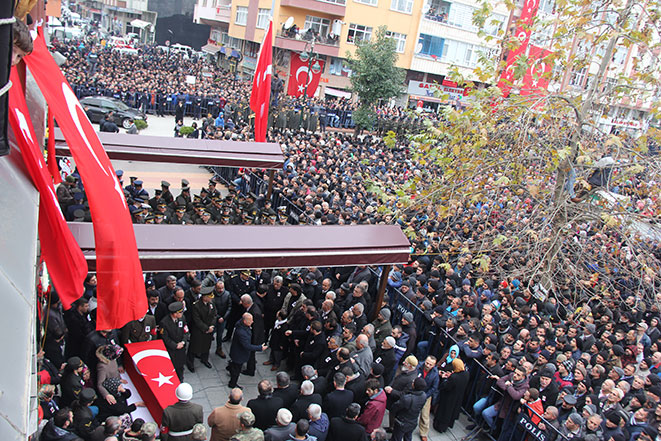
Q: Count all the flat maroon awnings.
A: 2